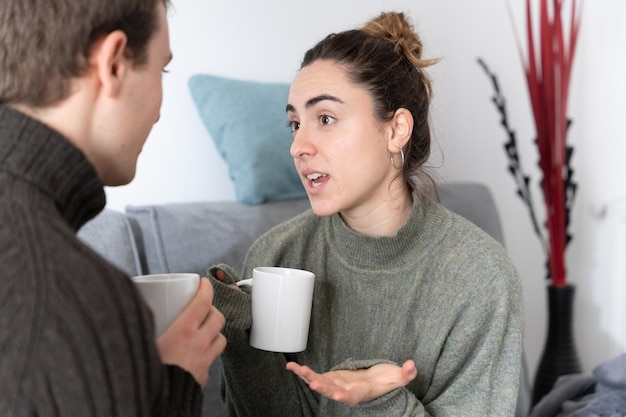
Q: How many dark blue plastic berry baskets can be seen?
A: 0